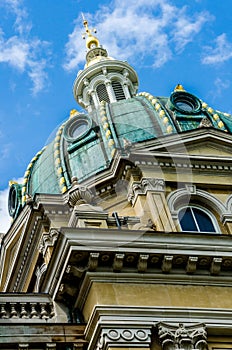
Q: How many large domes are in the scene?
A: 1